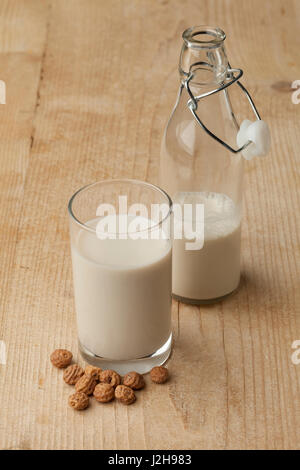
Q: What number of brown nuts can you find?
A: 10